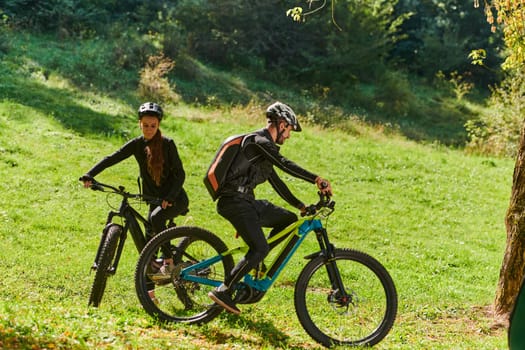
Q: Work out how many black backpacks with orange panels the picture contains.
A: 1